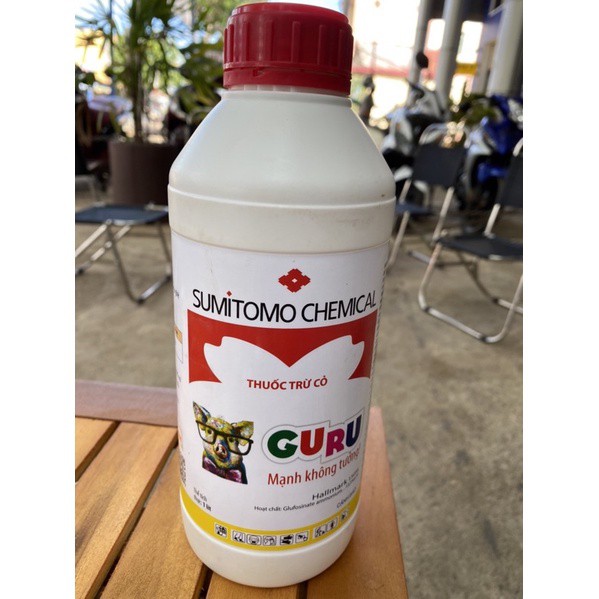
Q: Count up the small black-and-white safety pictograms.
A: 9